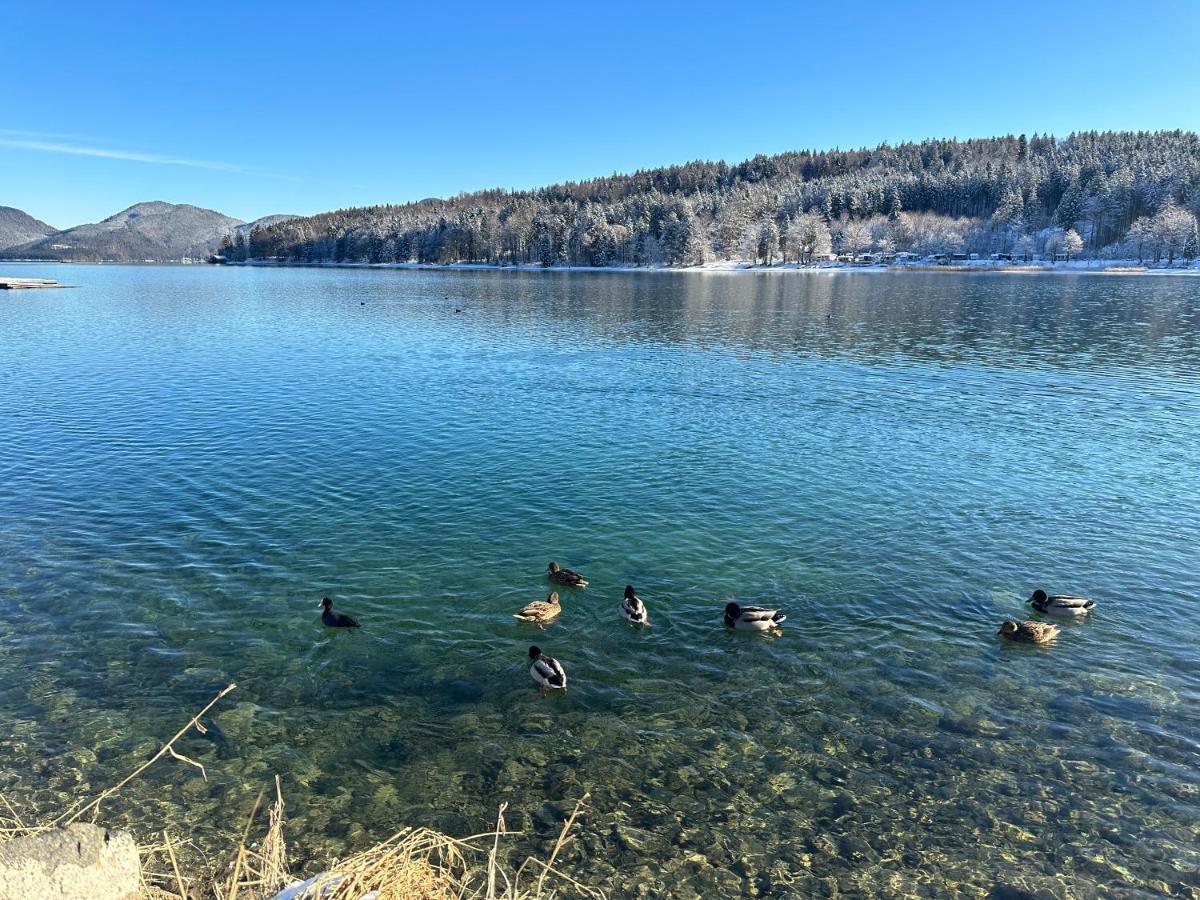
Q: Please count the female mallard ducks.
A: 3